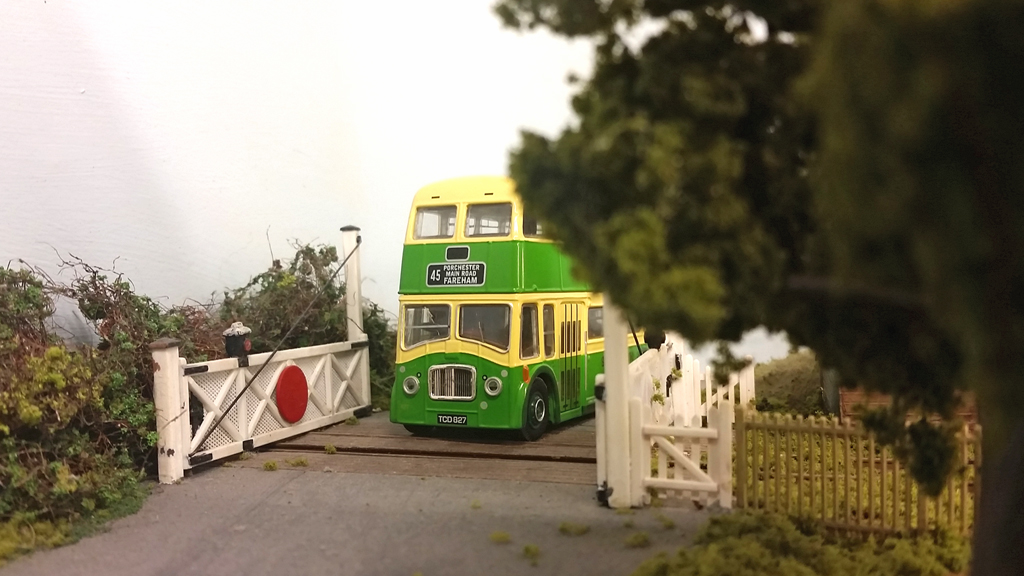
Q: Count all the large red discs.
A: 1